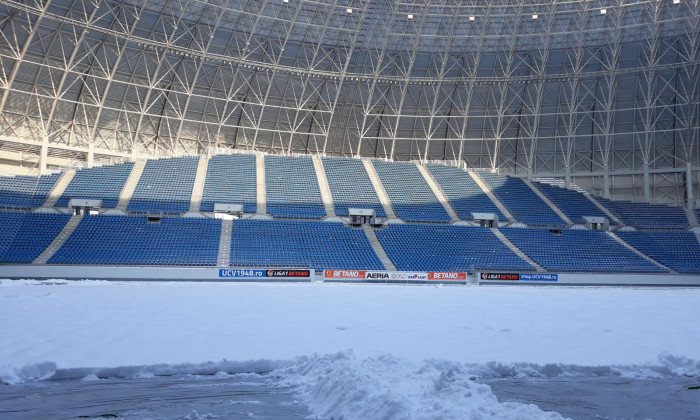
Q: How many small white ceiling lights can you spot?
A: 7